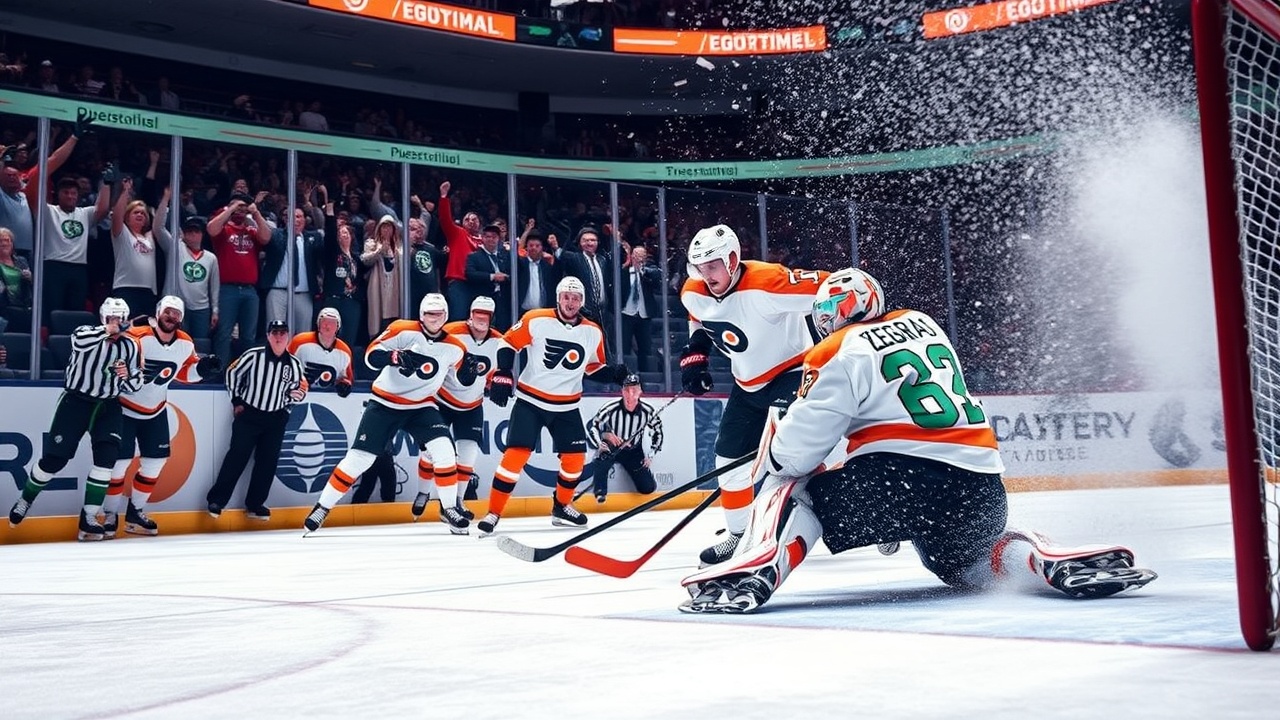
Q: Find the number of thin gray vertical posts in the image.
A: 10